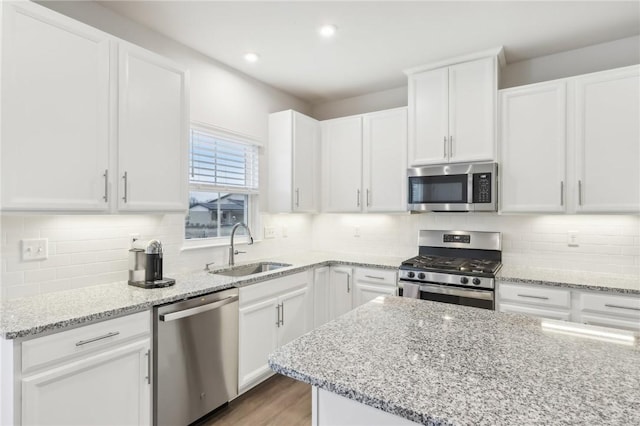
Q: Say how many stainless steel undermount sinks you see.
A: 1